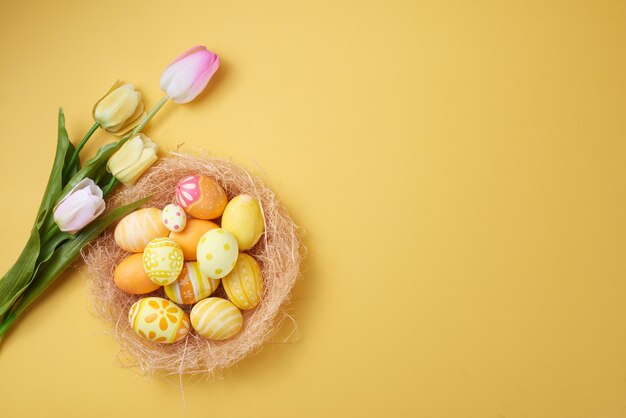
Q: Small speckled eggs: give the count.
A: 1